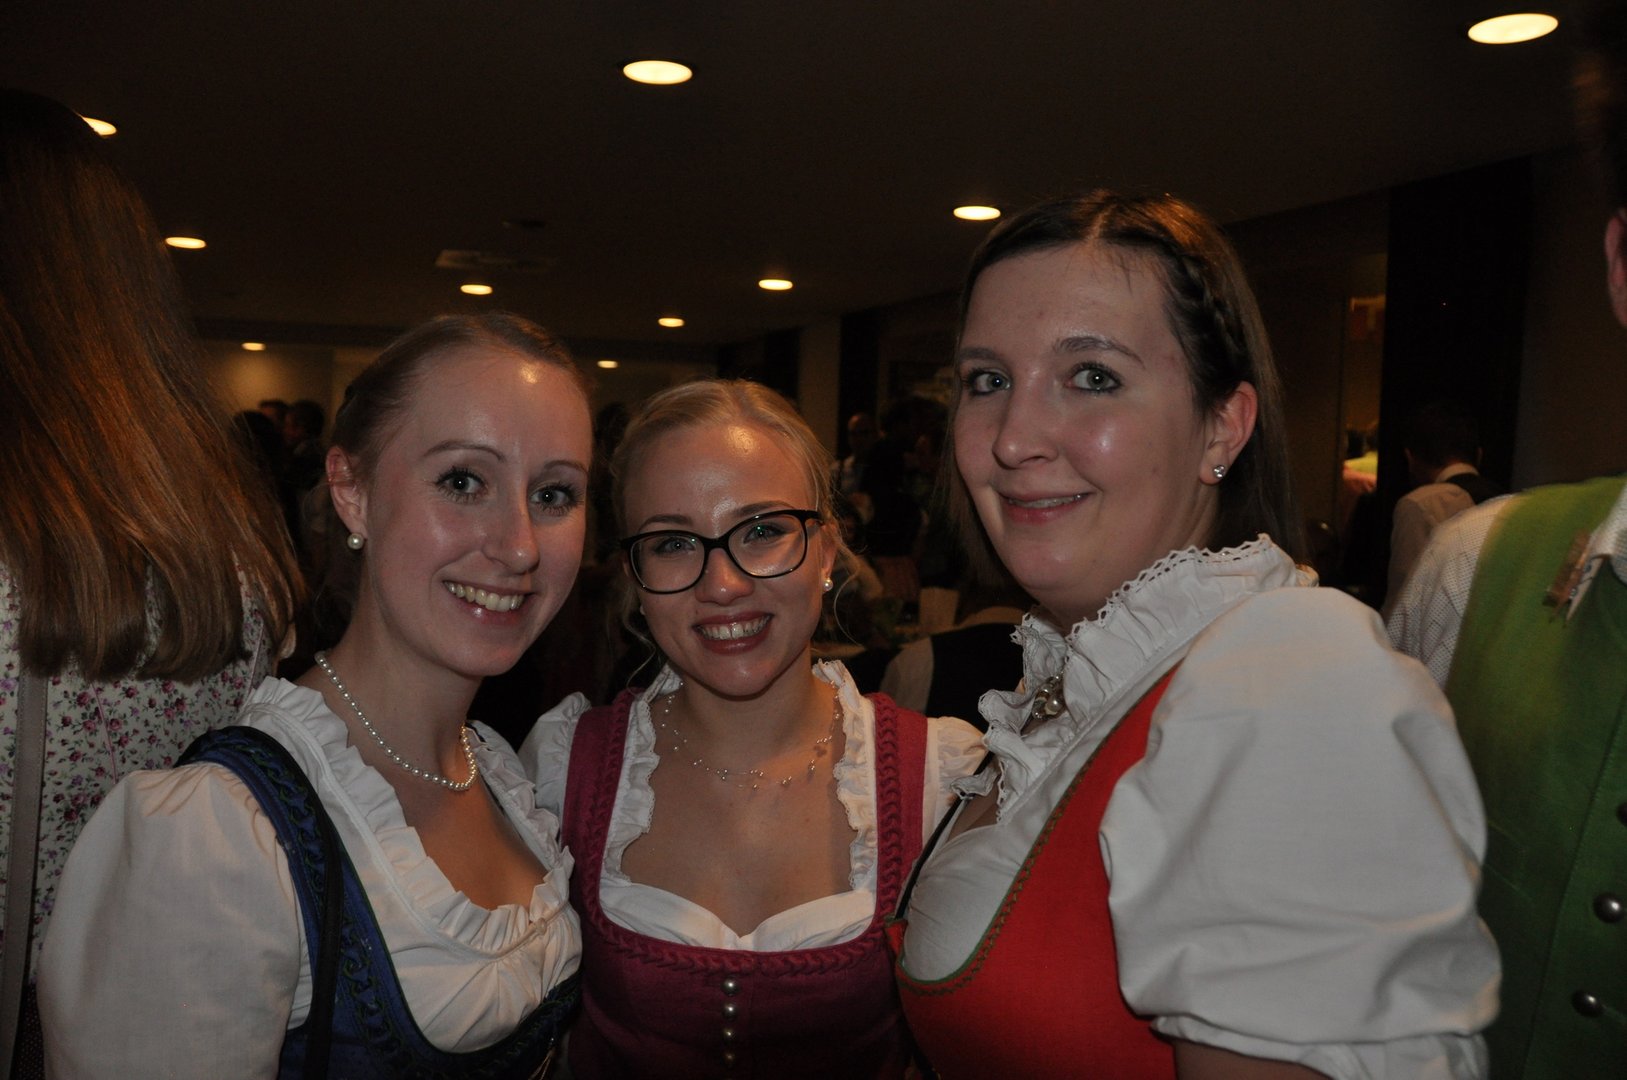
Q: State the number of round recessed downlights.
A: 10